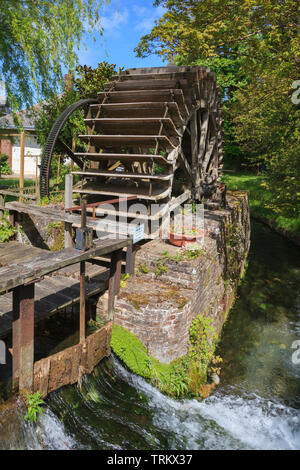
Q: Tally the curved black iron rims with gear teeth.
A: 1